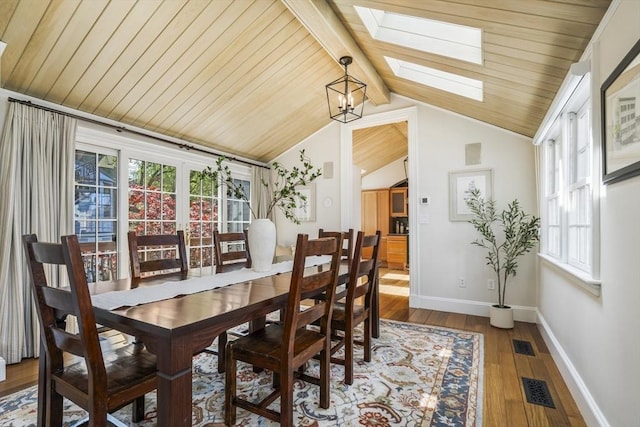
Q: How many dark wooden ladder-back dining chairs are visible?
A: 6